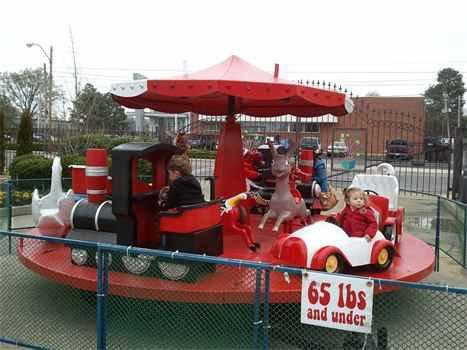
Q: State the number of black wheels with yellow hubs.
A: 2